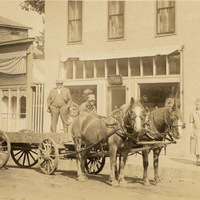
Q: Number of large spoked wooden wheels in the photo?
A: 4